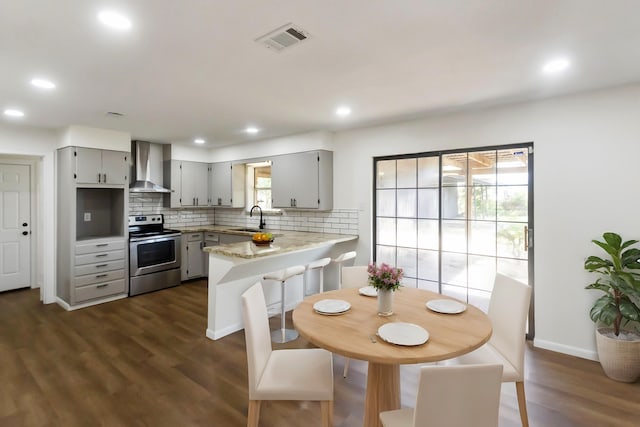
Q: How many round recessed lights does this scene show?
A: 7